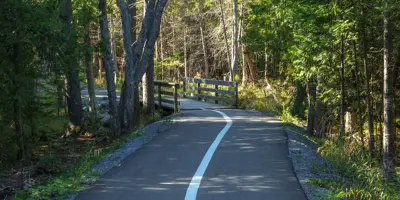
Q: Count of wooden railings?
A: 2